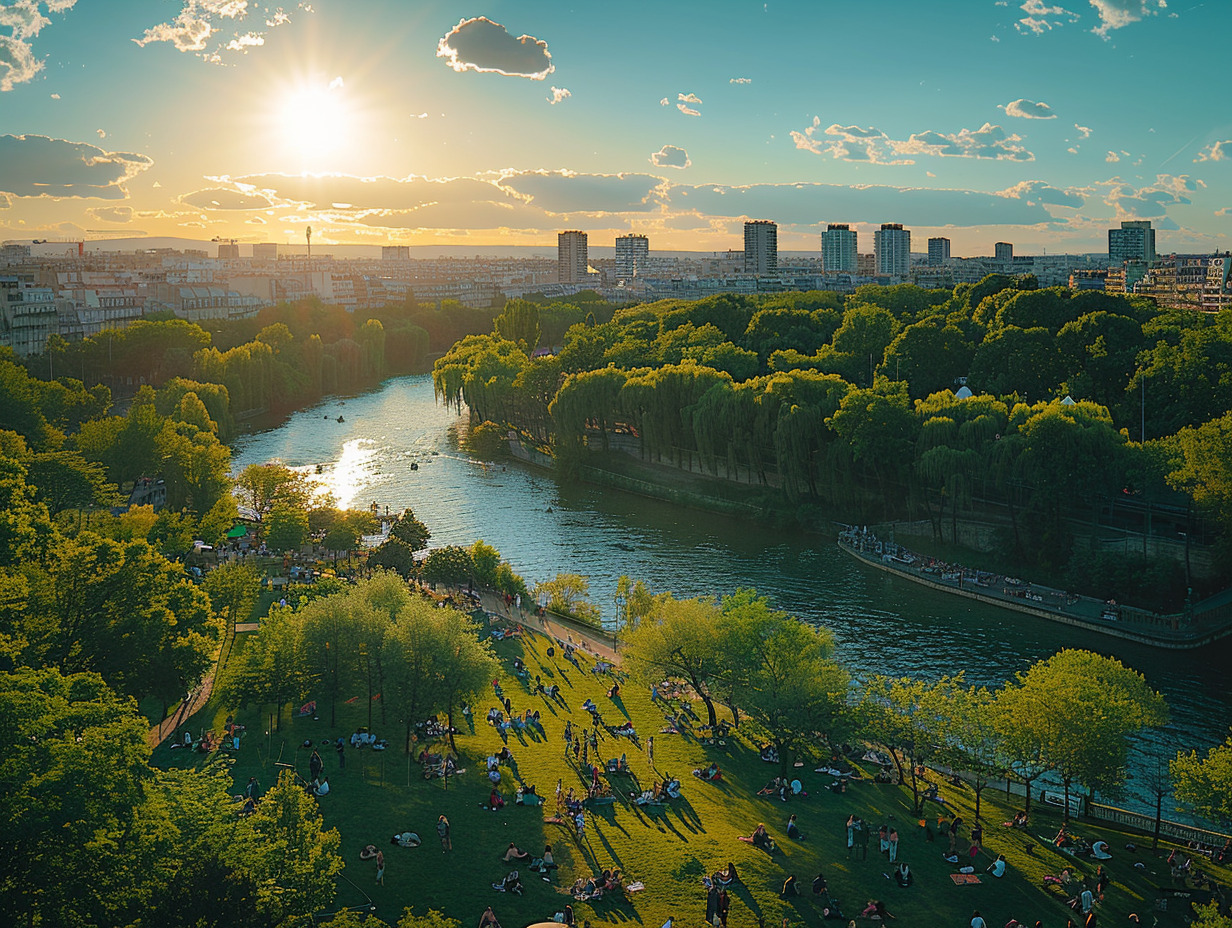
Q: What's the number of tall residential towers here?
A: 8